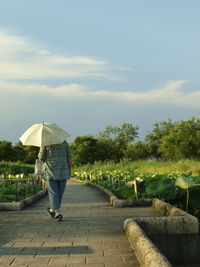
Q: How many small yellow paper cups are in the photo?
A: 0